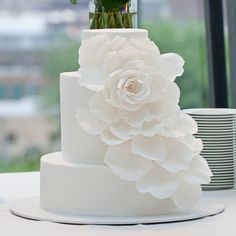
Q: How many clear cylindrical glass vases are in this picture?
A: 1